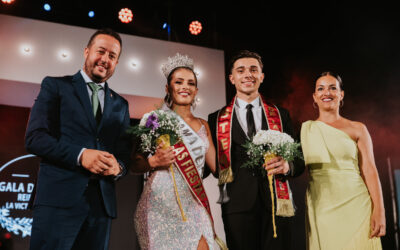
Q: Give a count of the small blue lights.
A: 3